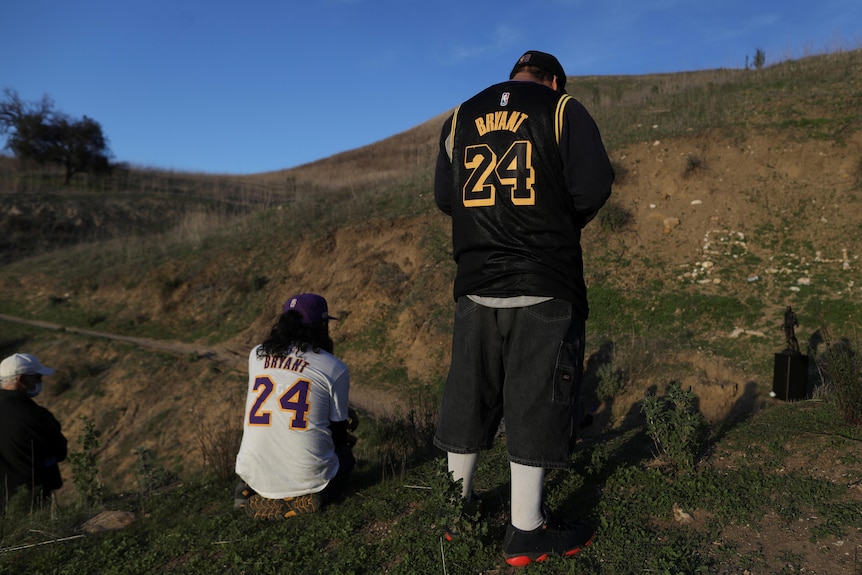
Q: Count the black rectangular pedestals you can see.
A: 1